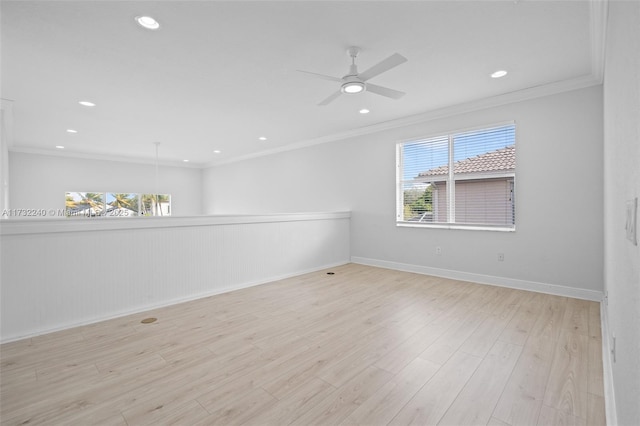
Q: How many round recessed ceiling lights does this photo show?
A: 9